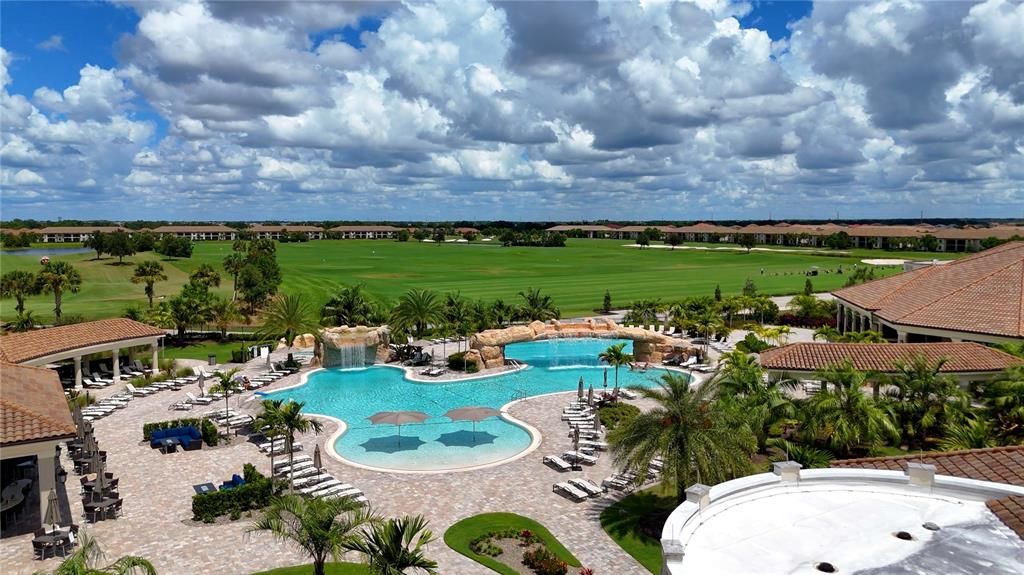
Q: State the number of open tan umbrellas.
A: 2